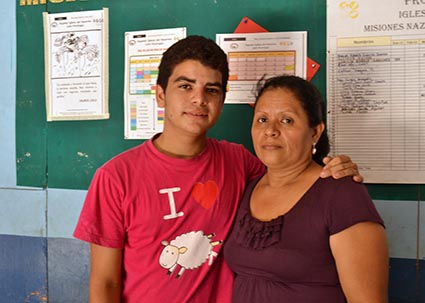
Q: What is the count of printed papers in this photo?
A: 4